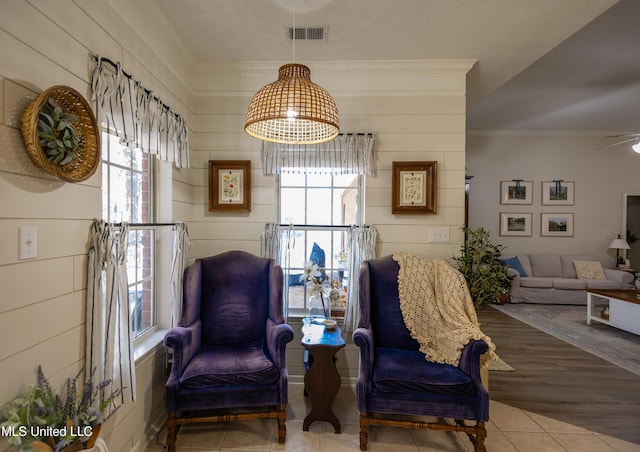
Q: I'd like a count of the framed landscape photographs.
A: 4